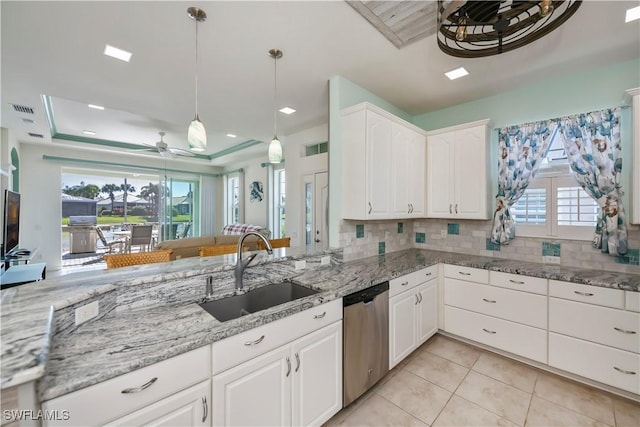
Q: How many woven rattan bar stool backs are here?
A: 3